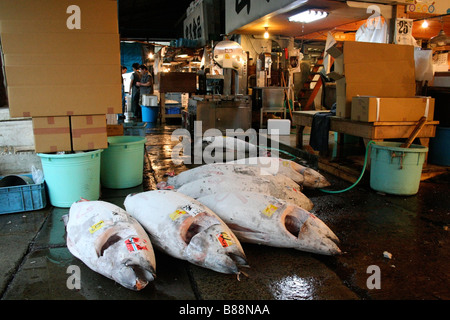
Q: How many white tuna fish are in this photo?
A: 7